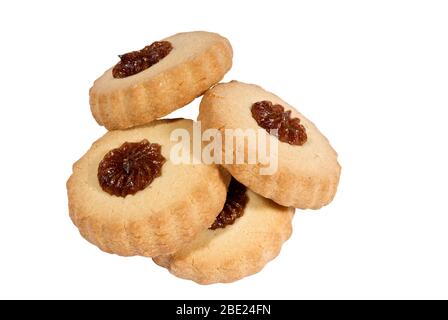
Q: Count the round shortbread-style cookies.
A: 4